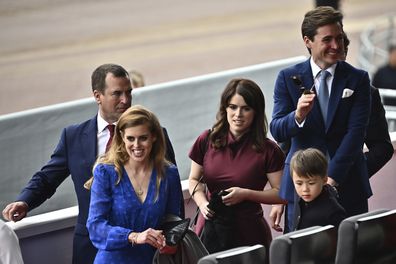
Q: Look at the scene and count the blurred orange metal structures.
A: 0